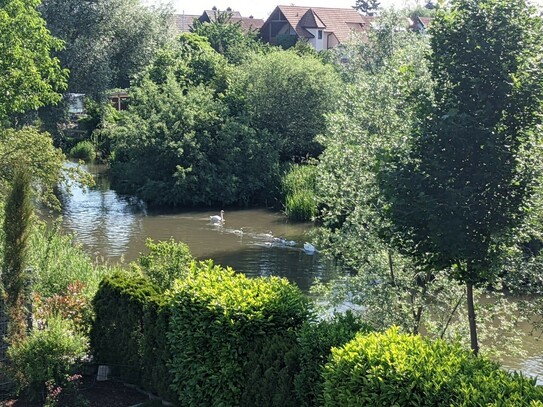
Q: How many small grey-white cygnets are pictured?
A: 6